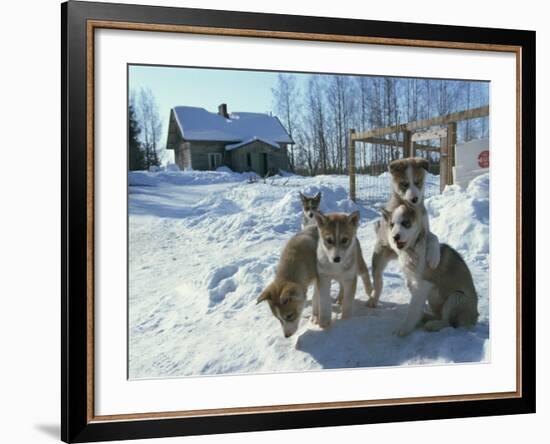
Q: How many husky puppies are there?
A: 5